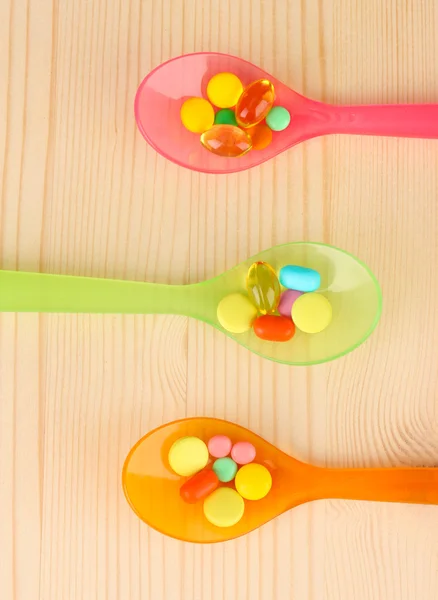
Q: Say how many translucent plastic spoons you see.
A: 3